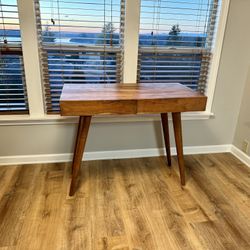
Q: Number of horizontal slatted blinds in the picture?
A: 3